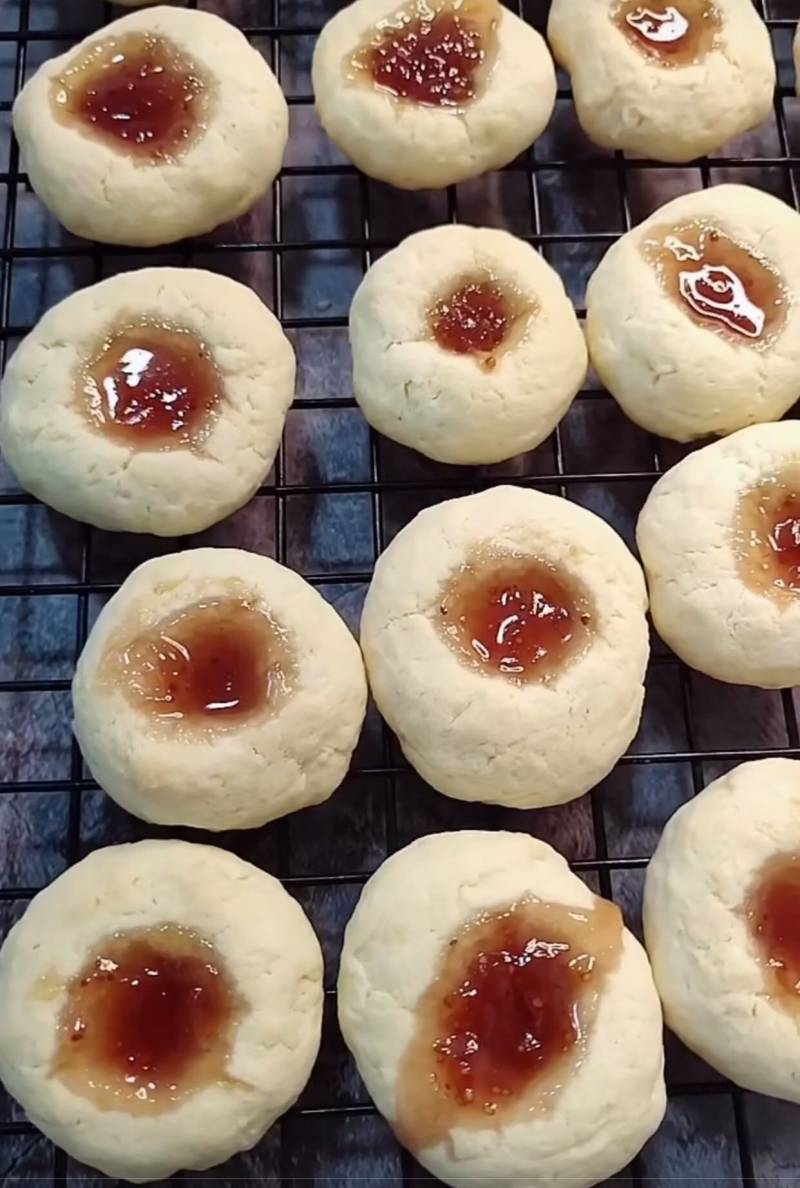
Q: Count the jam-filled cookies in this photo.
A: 12